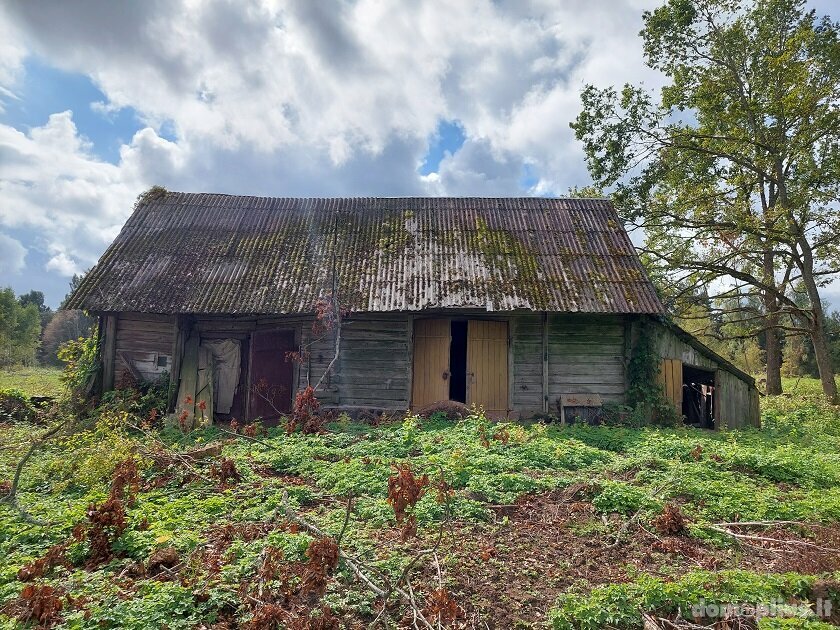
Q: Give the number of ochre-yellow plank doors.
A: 2